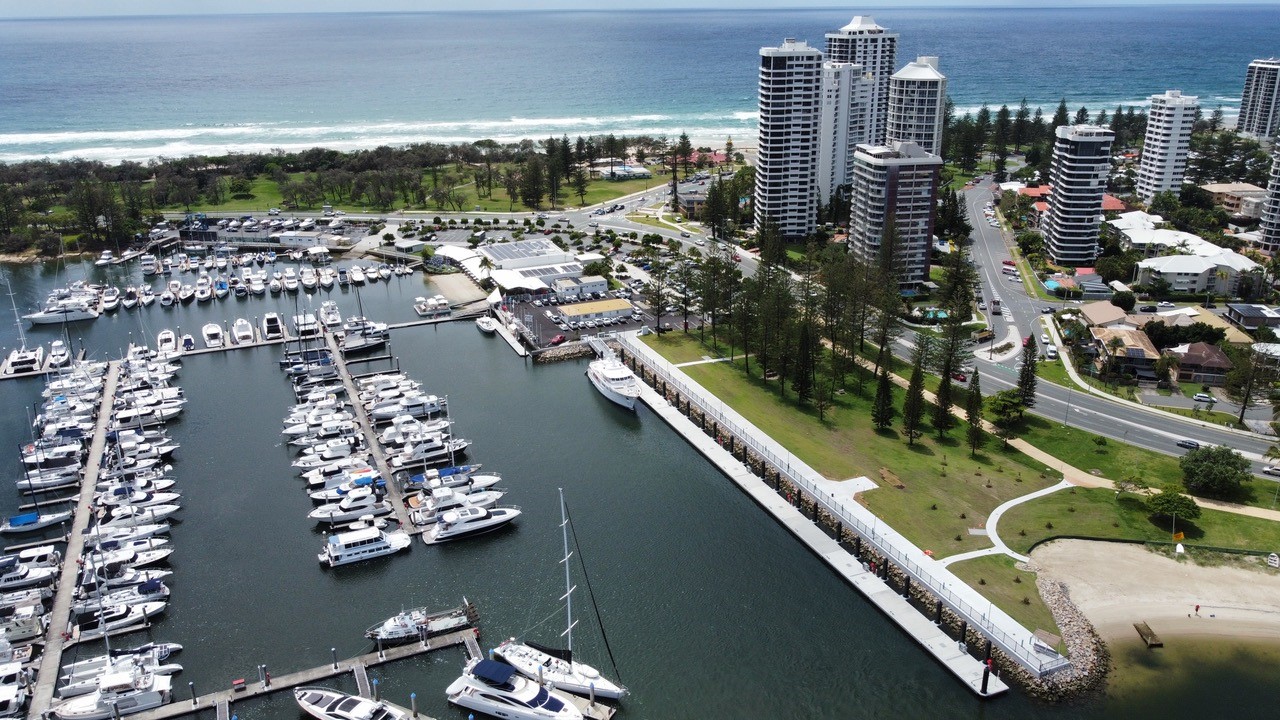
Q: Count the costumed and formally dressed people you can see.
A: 0